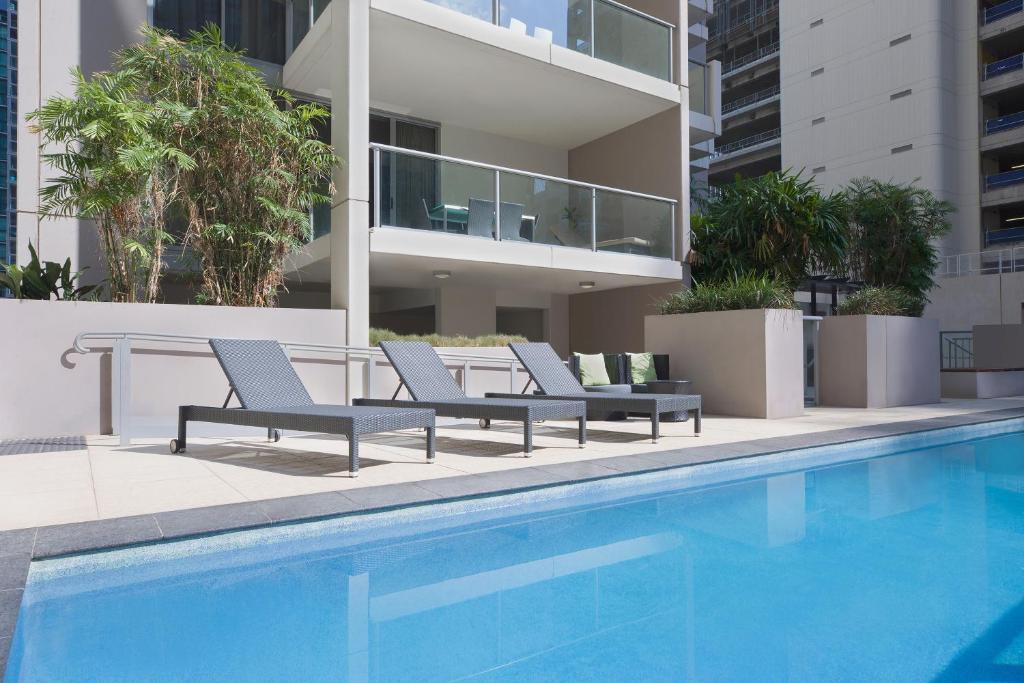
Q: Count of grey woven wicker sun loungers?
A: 3